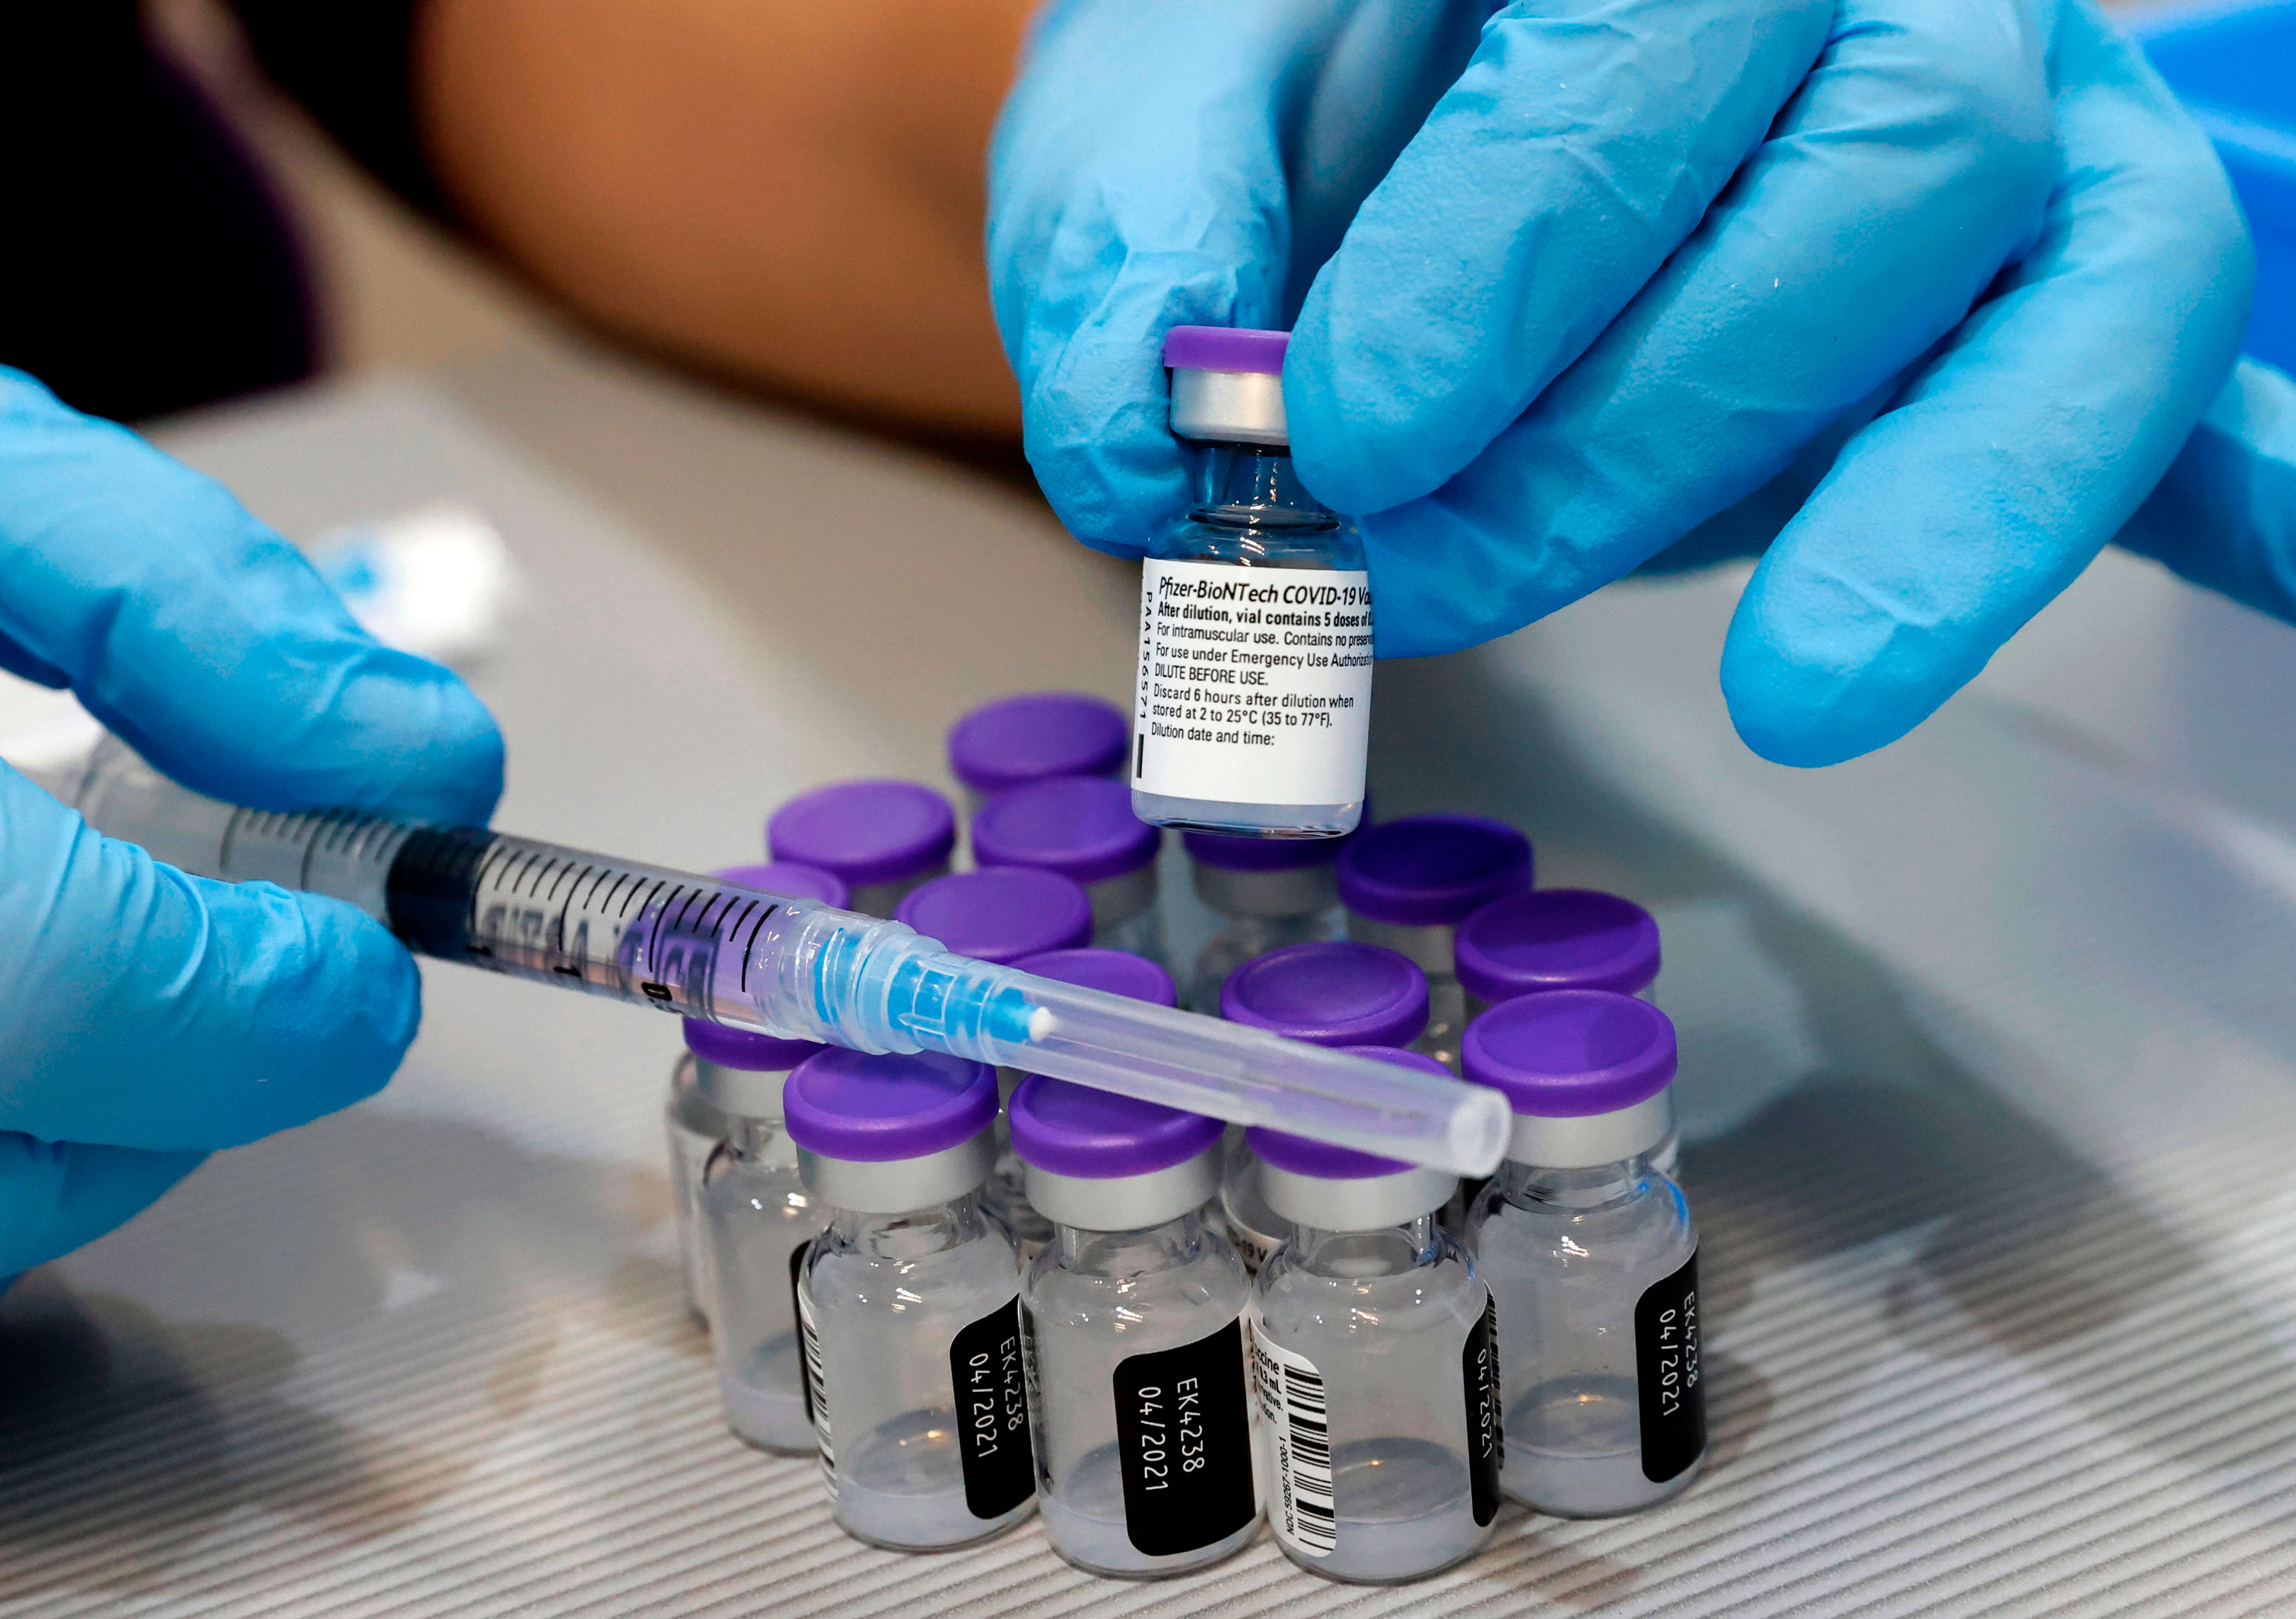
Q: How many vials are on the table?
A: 15